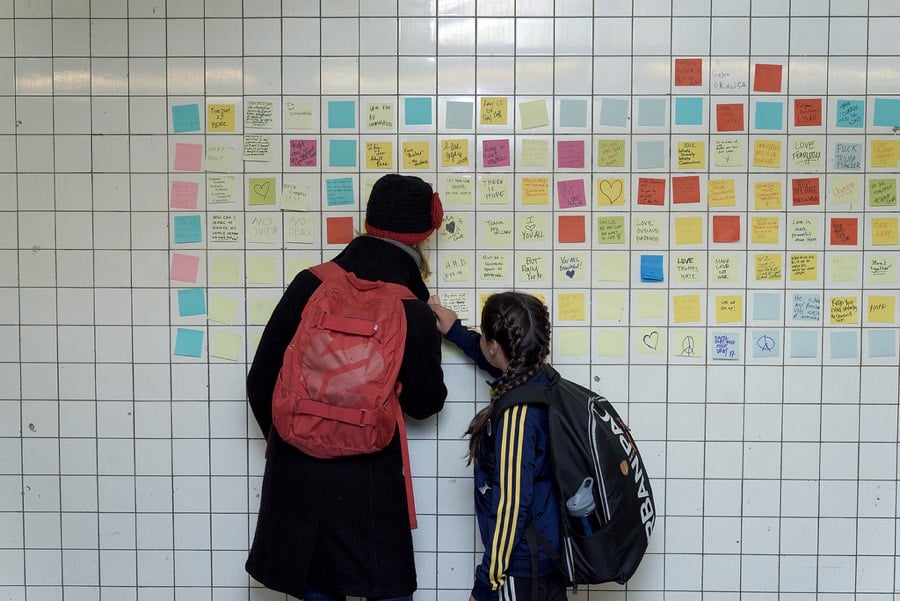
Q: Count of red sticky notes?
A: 11